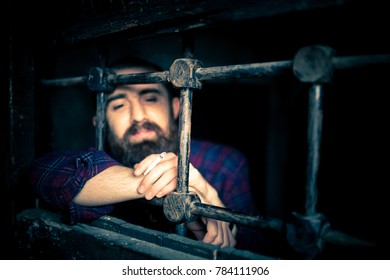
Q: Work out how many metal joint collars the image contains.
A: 5